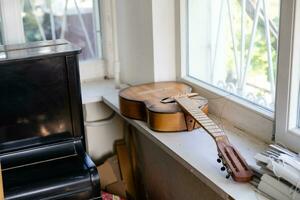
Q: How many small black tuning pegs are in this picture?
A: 3